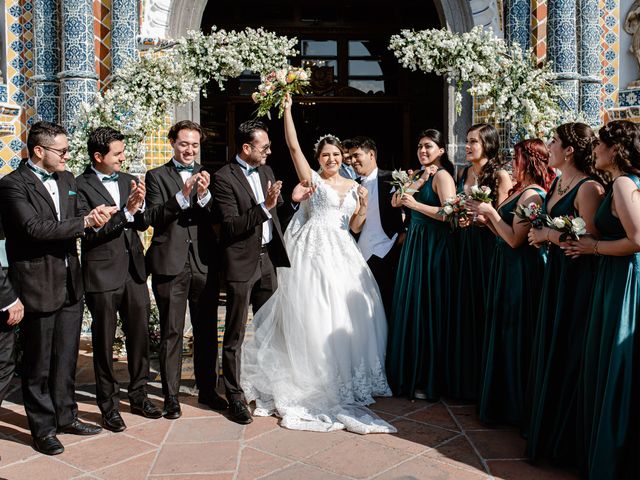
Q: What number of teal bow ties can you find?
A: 4